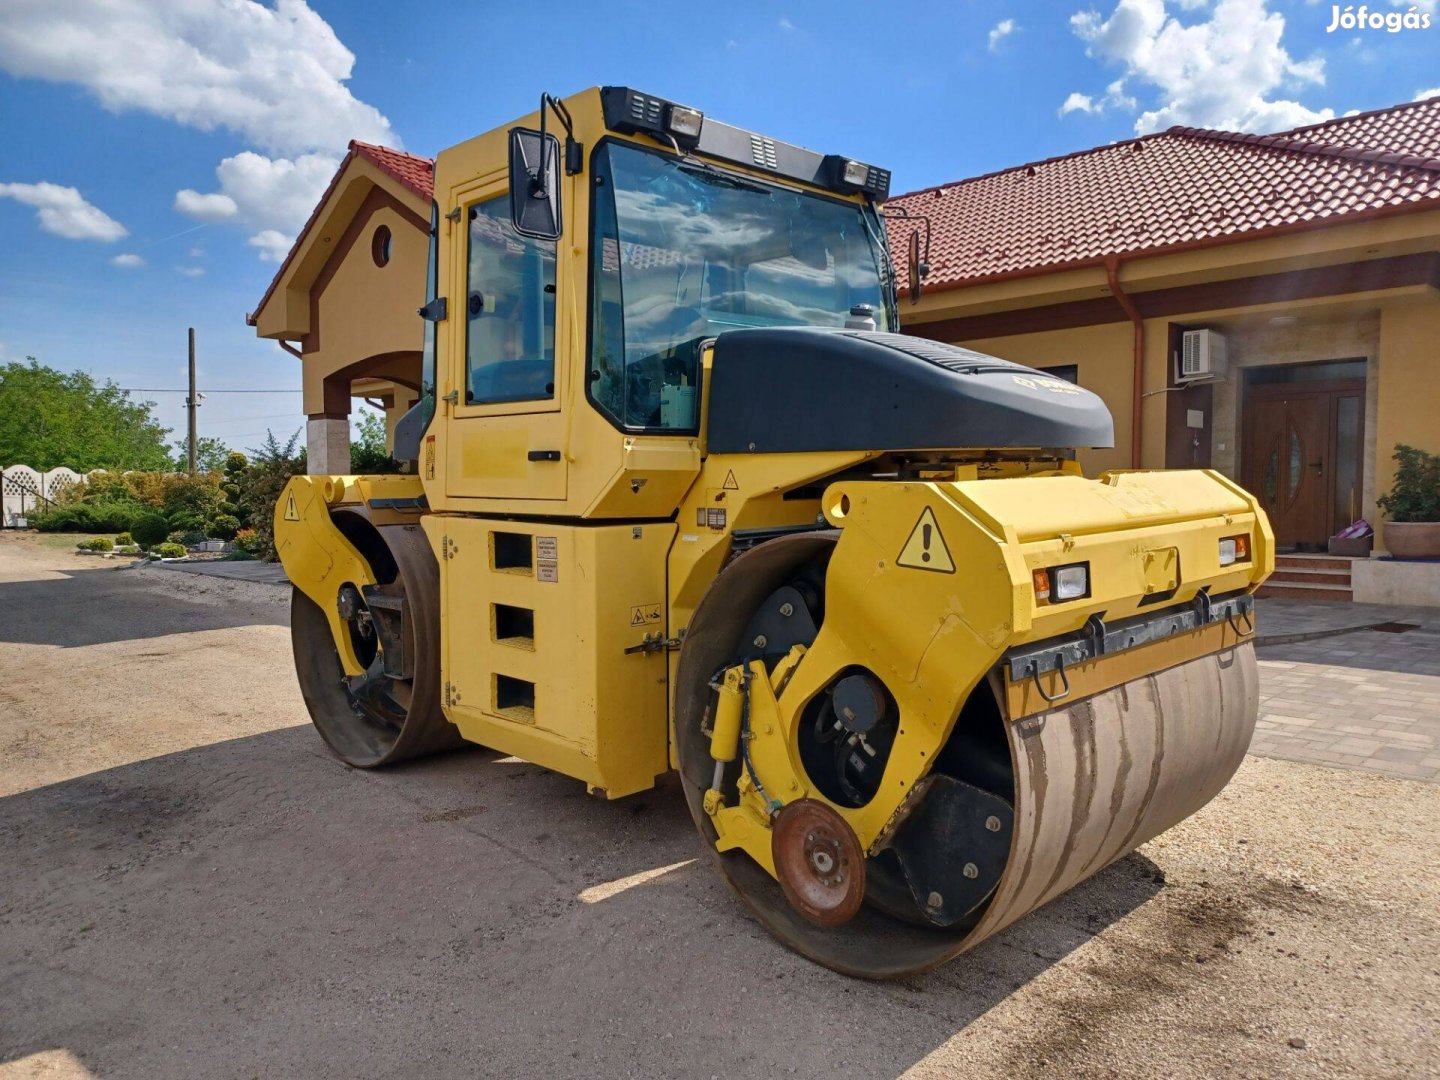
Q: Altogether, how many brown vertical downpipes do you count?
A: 1